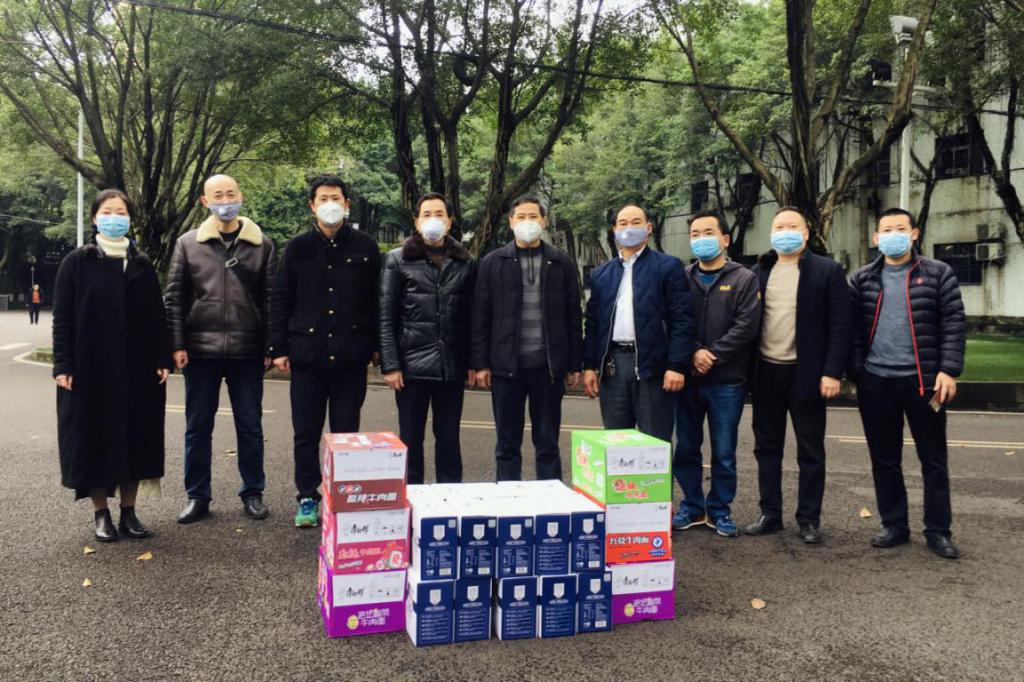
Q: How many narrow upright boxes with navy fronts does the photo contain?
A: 10